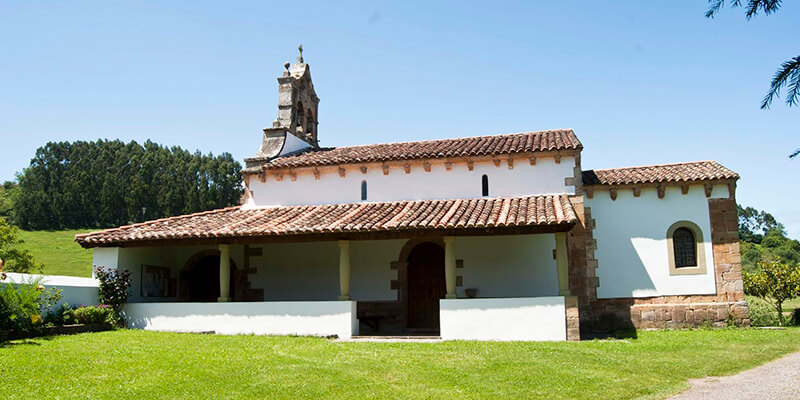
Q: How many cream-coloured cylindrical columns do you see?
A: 4